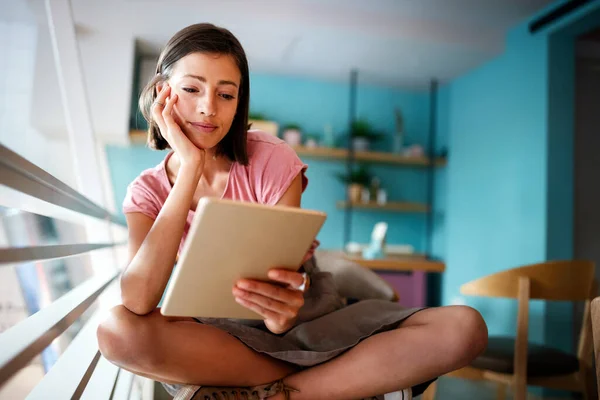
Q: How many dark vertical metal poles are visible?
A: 2